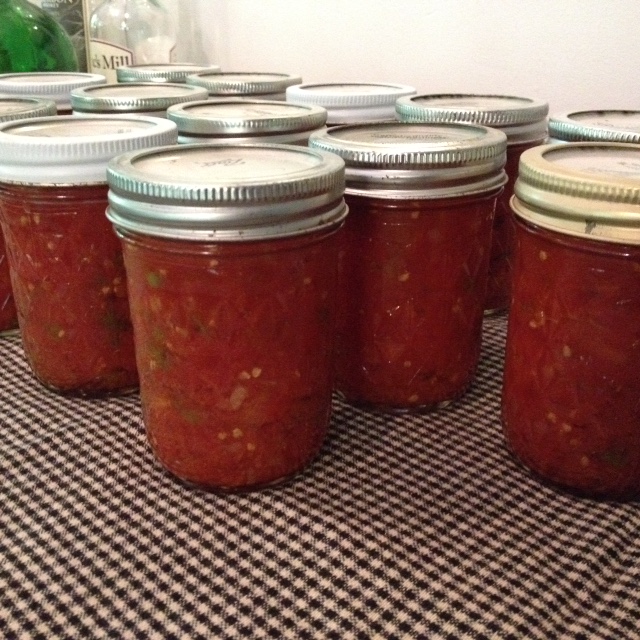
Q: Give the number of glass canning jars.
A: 13